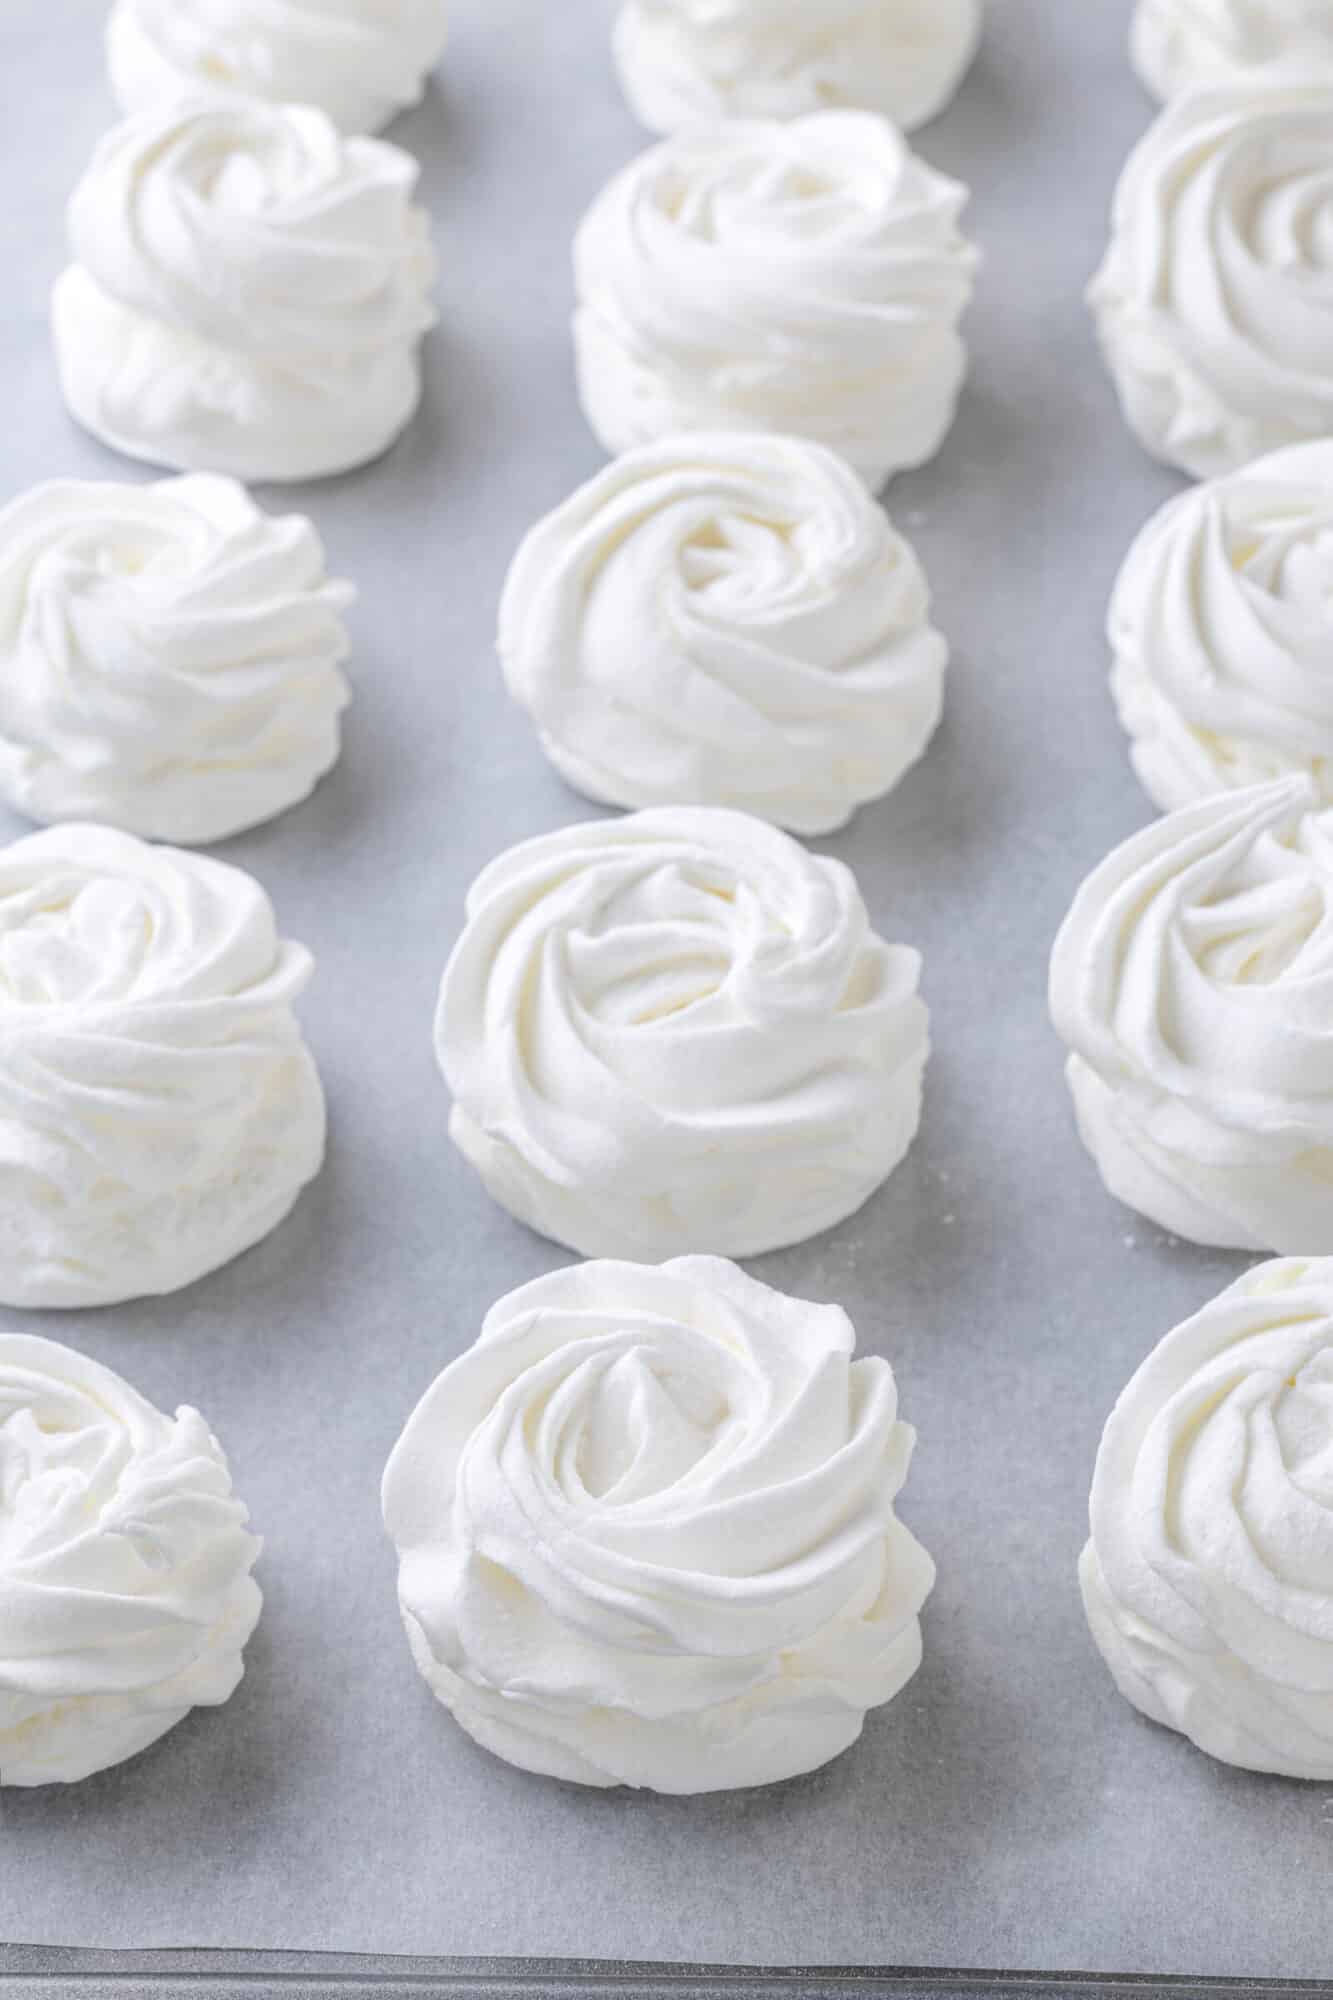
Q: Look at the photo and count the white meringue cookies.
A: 15